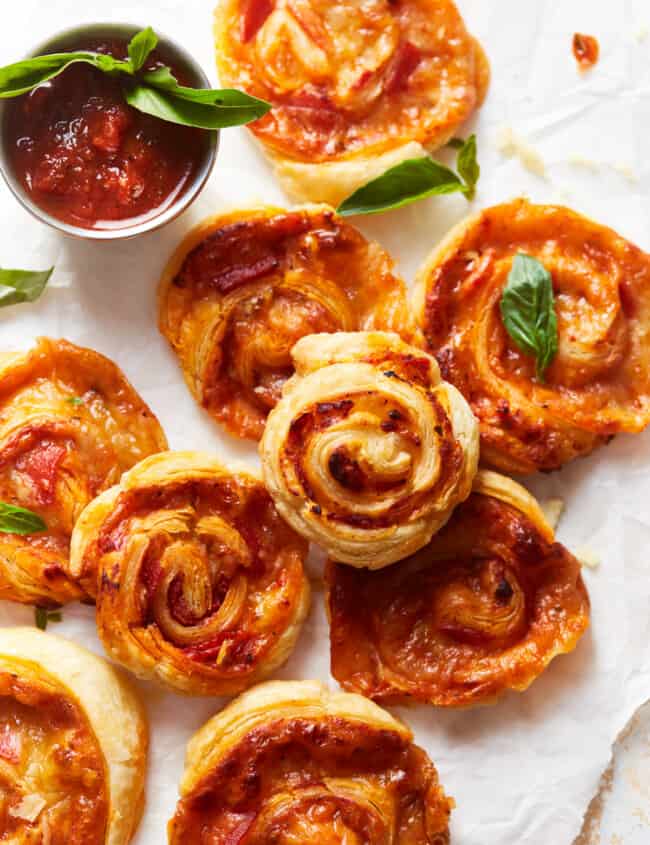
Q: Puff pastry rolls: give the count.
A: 9